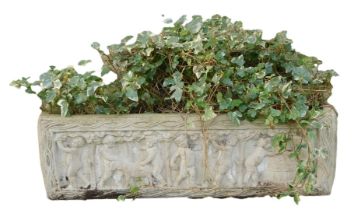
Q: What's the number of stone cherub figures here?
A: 6